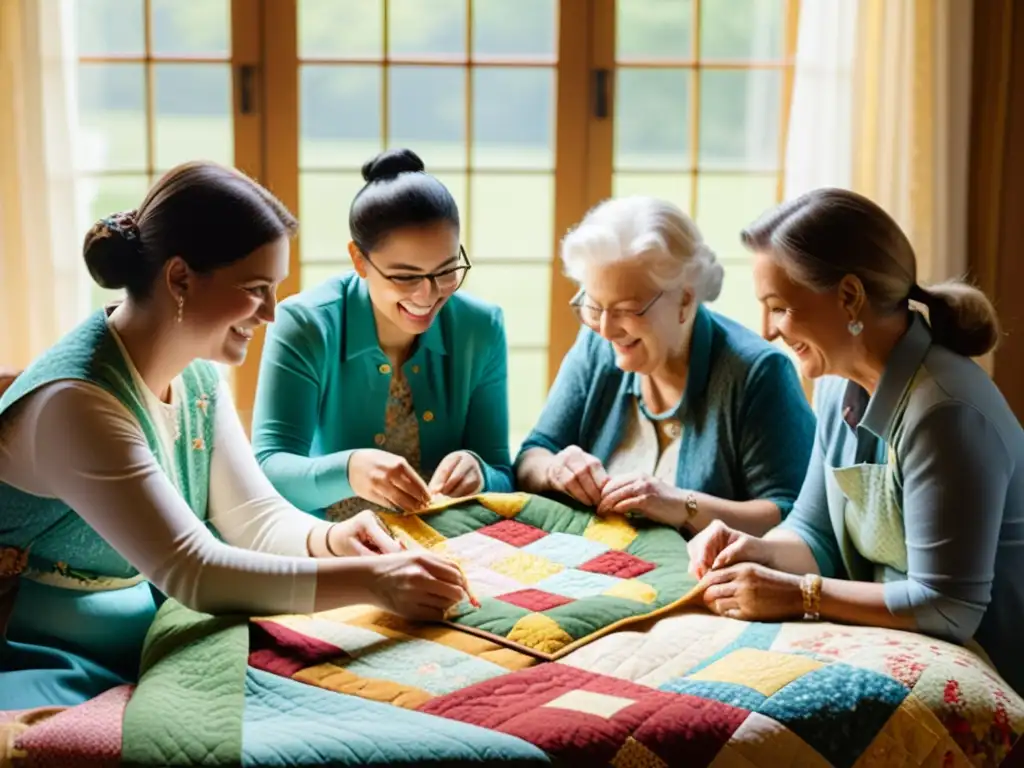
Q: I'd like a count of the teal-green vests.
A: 1